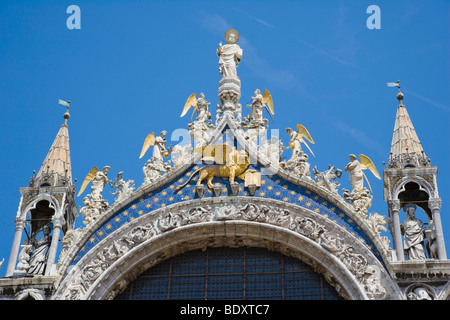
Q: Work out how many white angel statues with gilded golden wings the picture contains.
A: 6